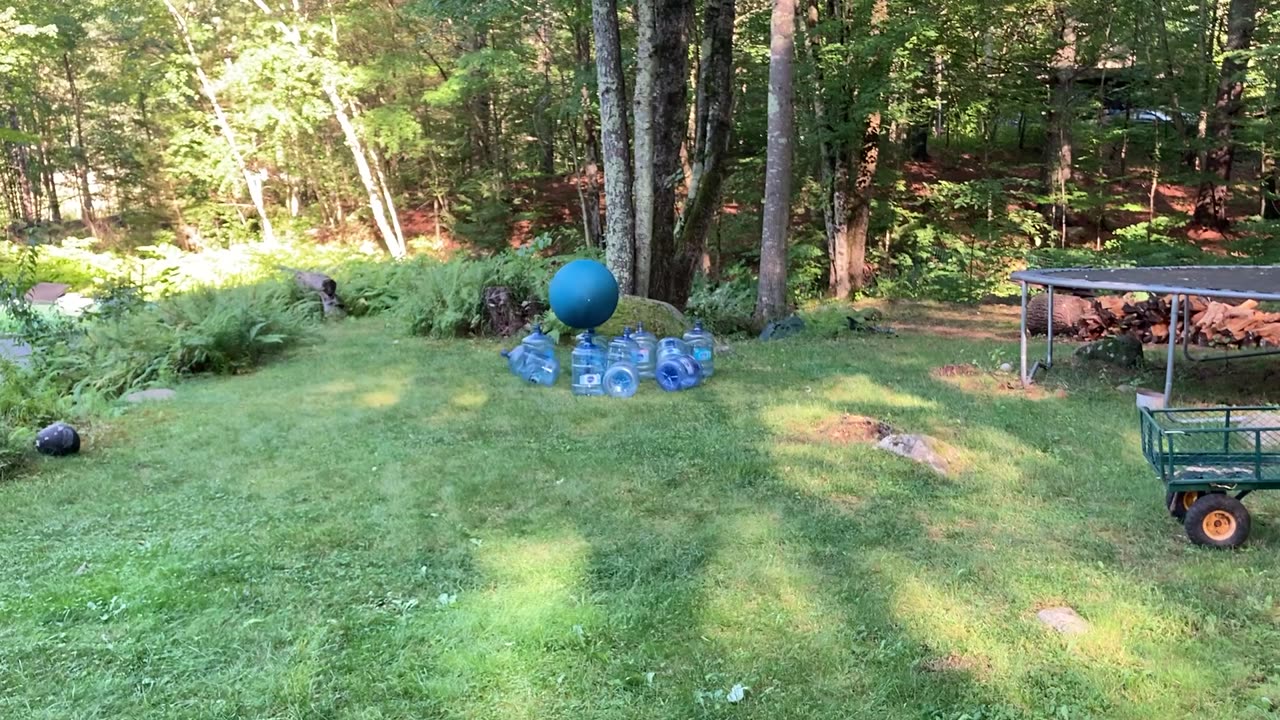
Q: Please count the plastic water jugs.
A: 10